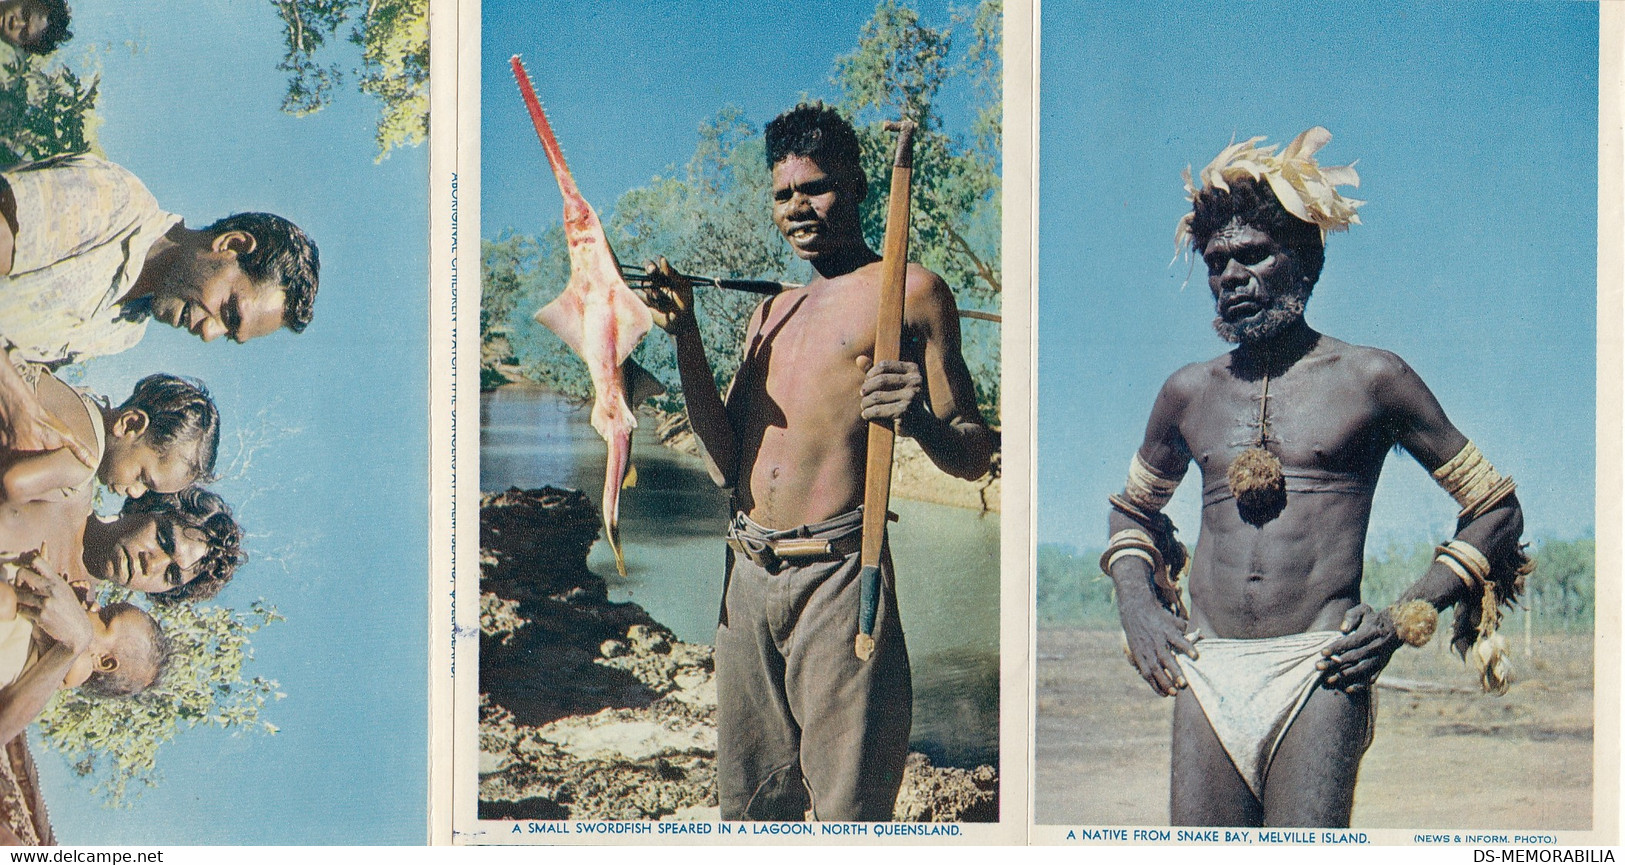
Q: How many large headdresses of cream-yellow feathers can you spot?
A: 1